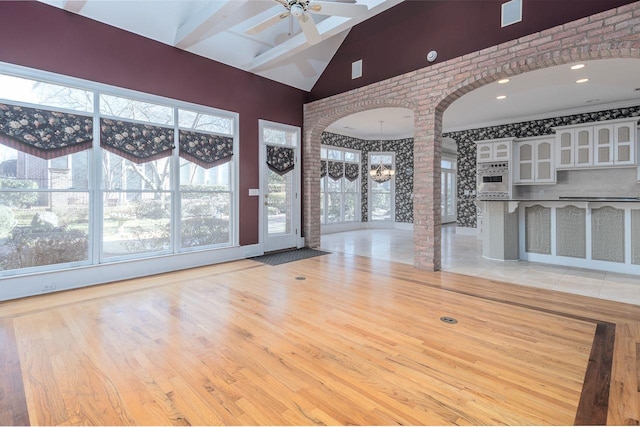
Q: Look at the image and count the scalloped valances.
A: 8